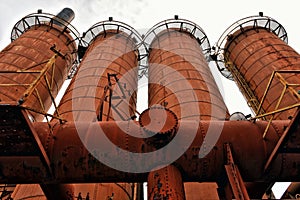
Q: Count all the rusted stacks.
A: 4